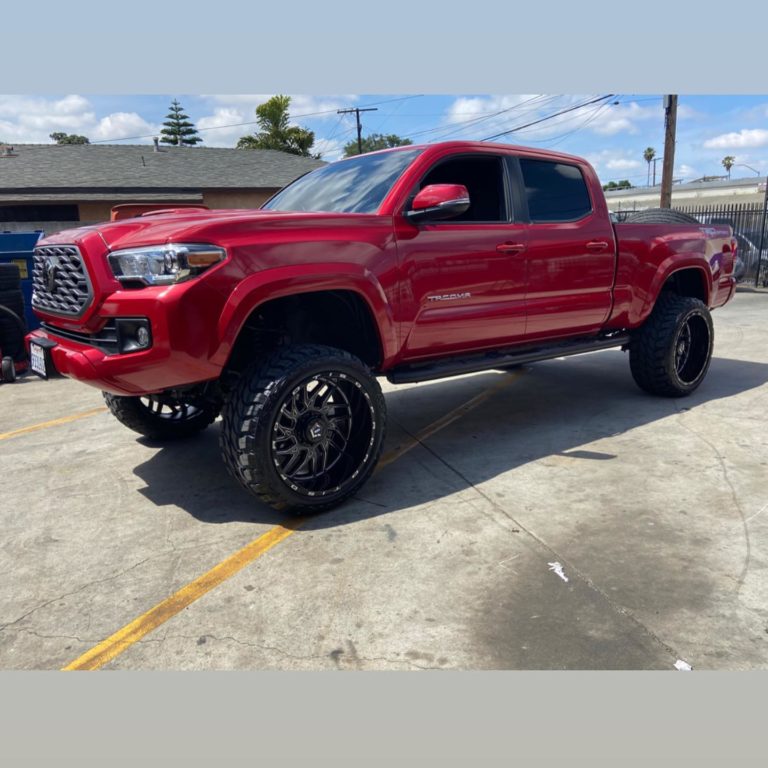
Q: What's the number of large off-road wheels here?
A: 3